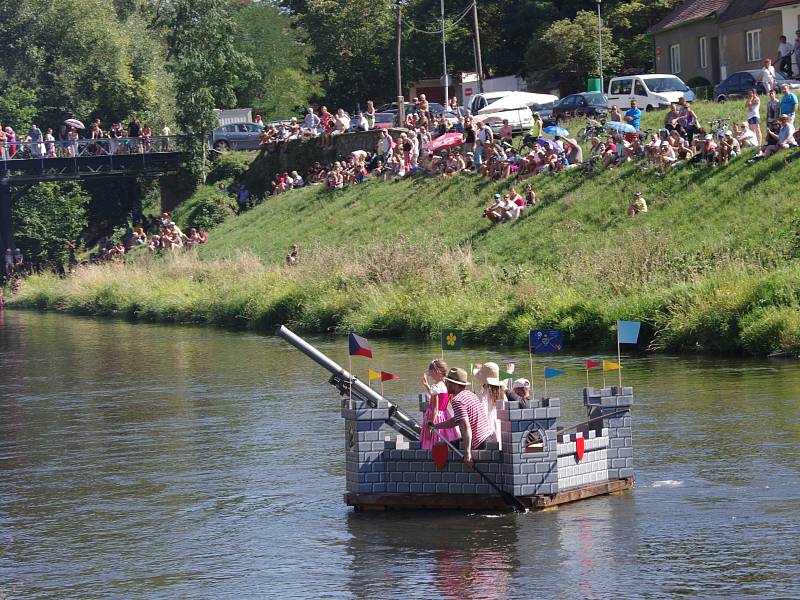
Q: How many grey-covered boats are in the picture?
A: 1